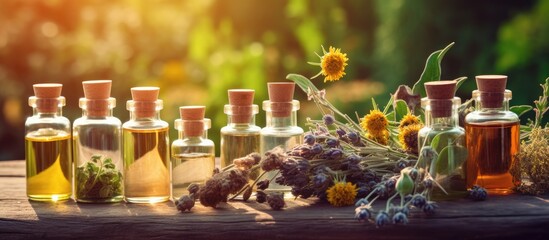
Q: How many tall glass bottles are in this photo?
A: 7